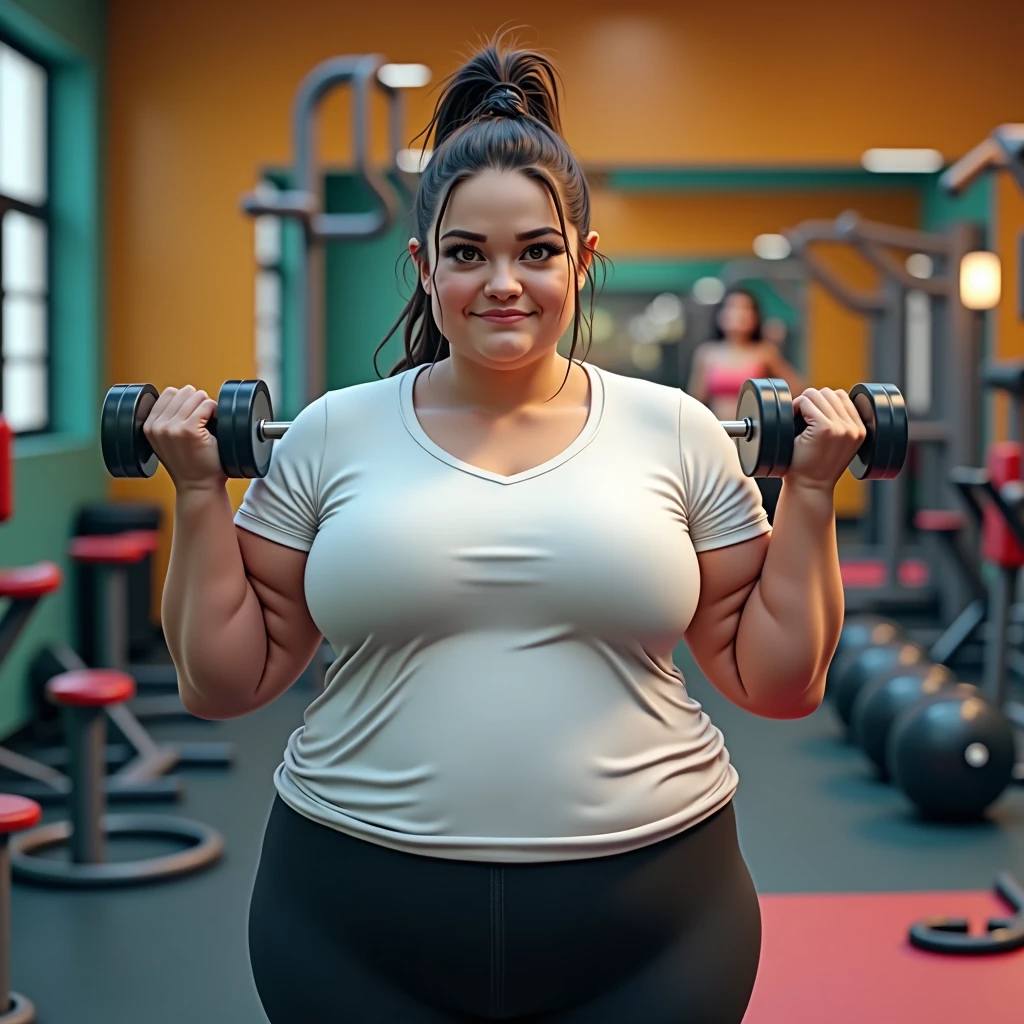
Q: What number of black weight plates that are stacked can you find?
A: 8